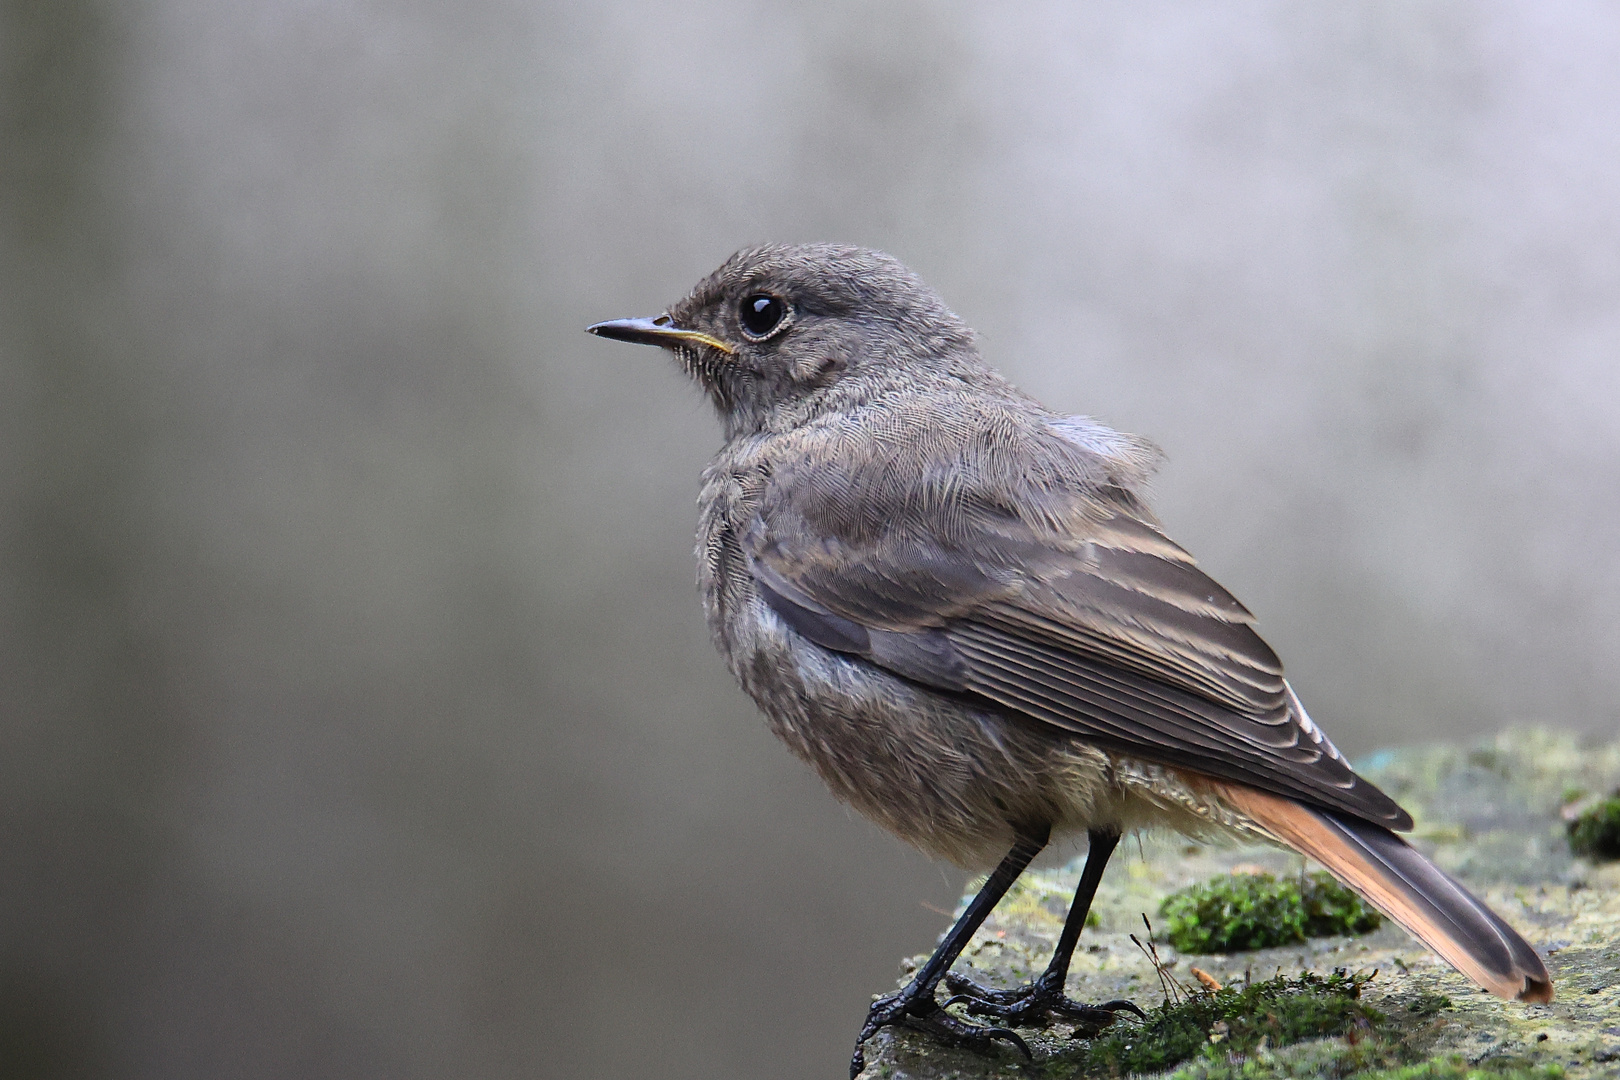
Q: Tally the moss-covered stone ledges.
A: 1